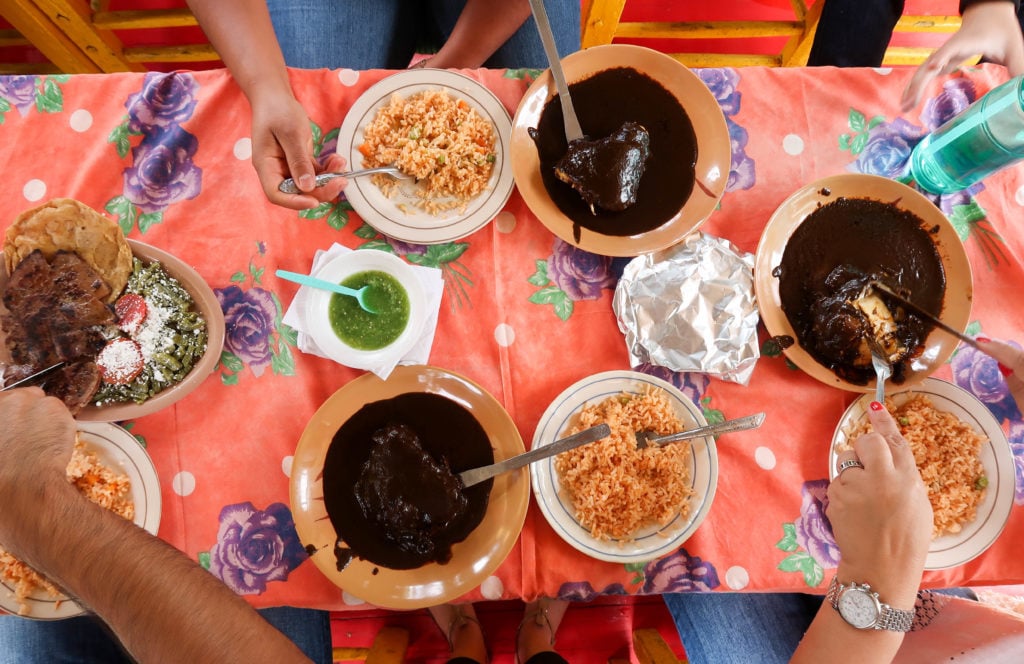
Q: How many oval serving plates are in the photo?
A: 1